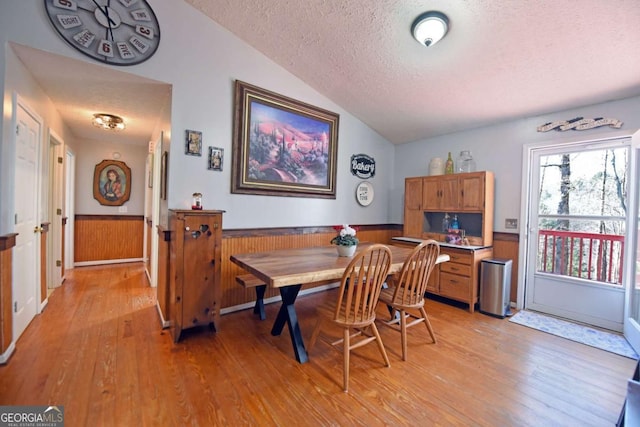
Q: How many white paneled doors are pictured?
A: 1